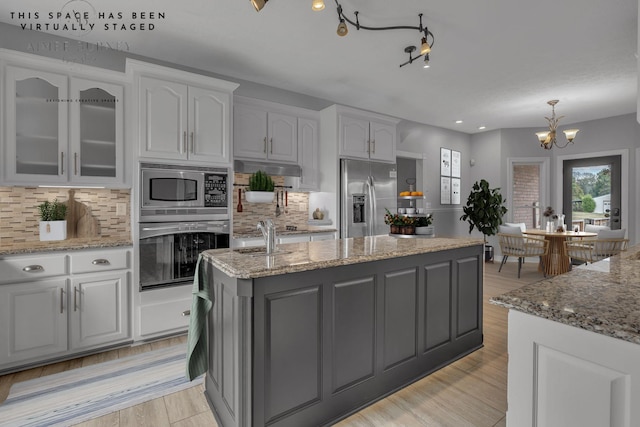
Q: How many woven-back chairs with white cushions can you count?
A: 4